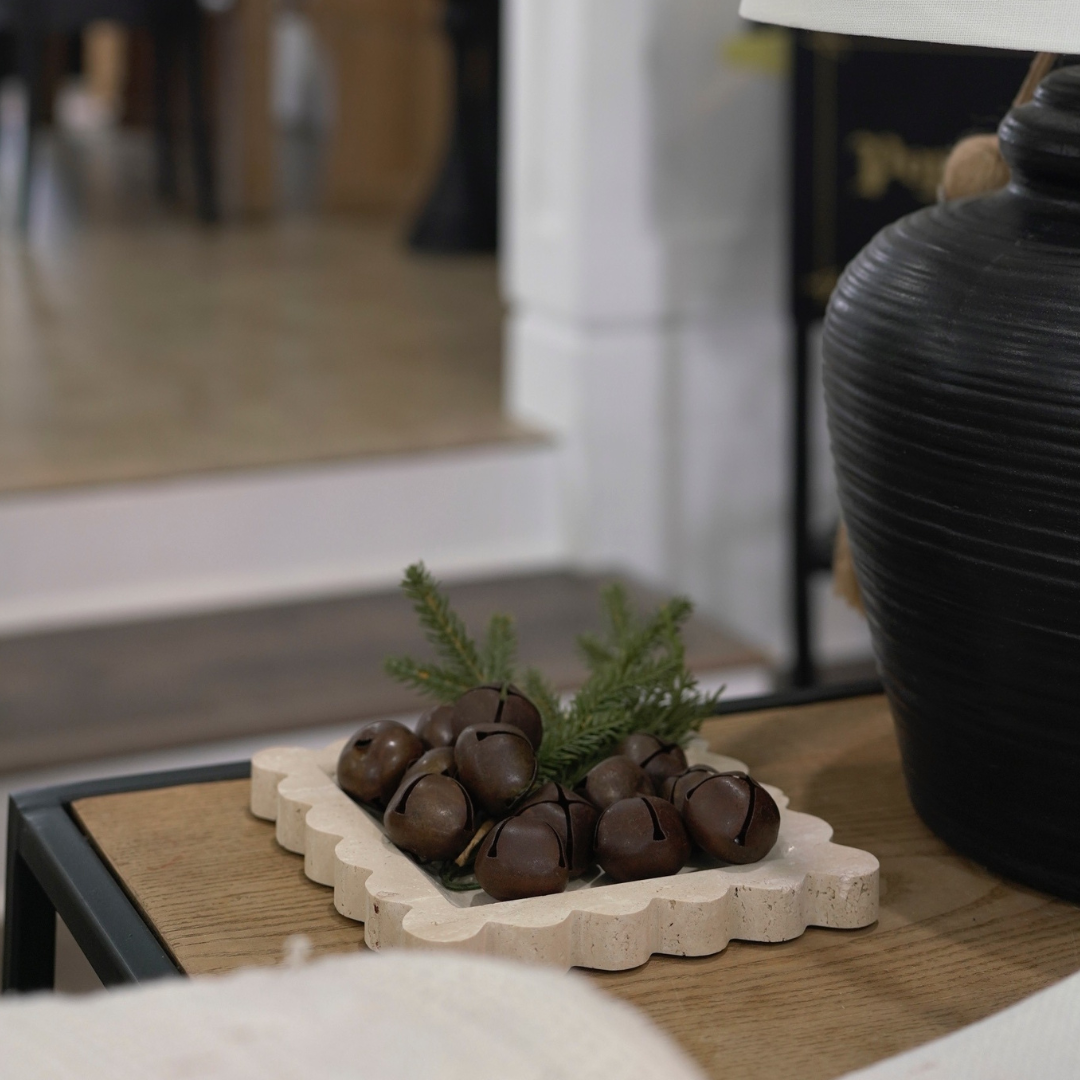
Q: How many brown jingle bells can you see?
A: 13